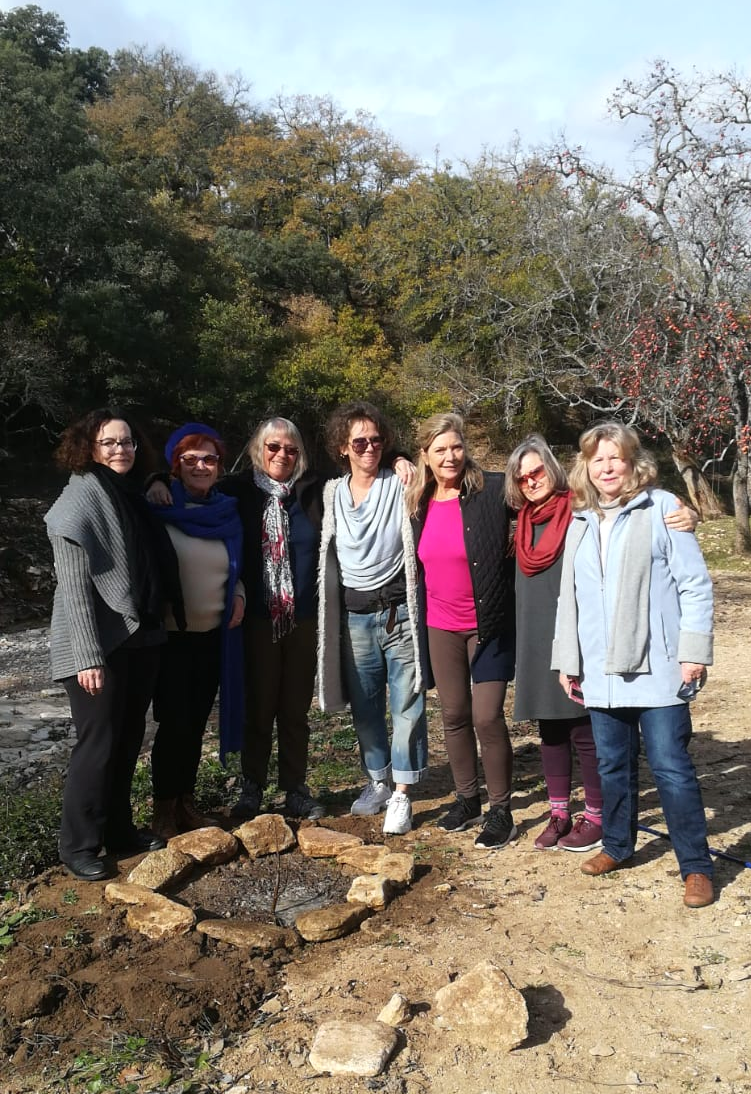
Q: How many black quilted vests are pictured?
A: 1